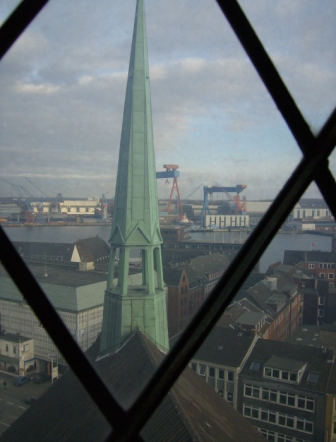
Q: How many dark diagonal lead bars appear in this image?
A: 4